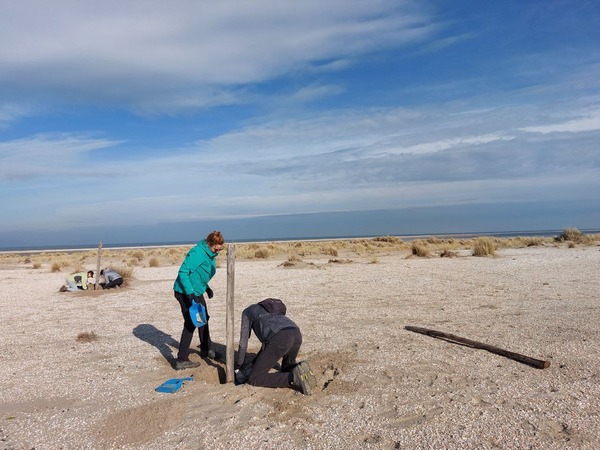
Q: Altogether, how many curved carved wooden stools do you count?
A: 0